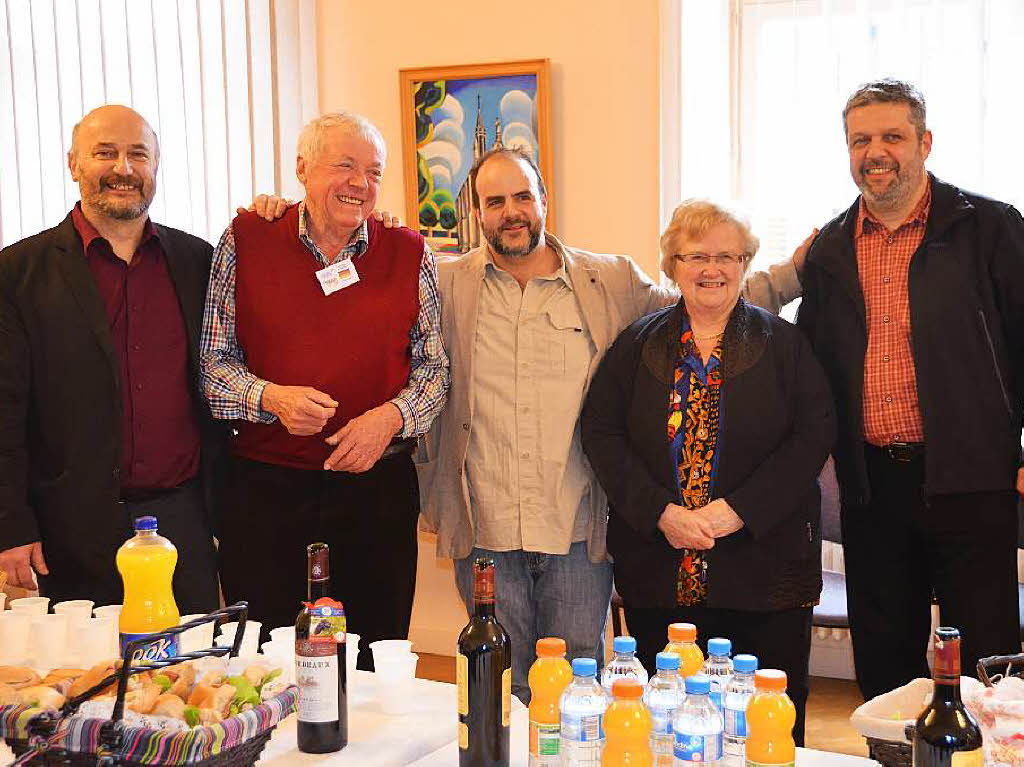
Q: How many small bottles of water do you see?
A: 6